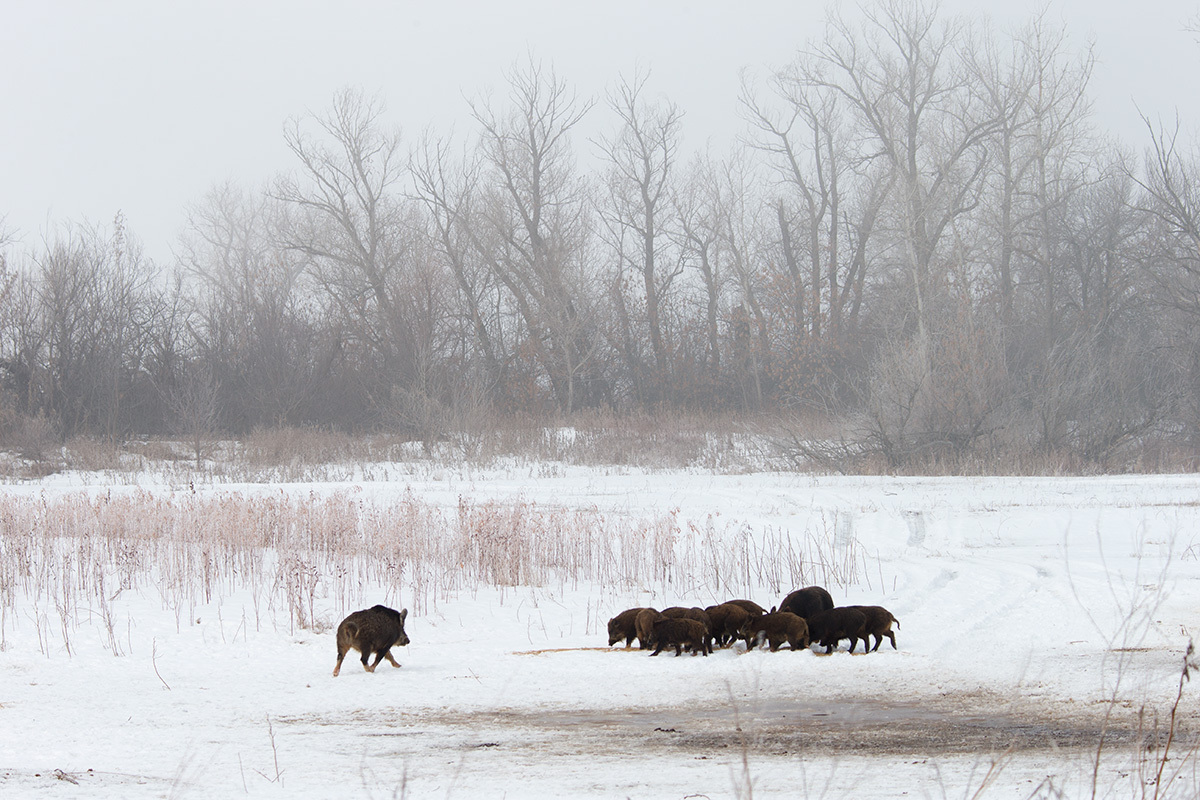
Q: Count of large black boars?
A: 2